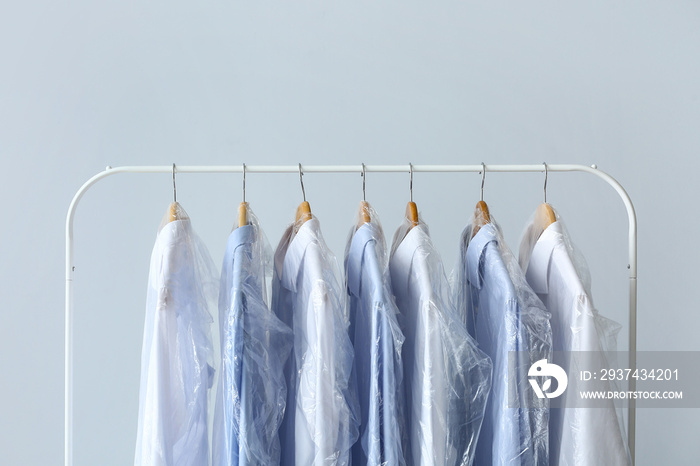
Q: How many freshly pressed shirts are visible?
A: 7